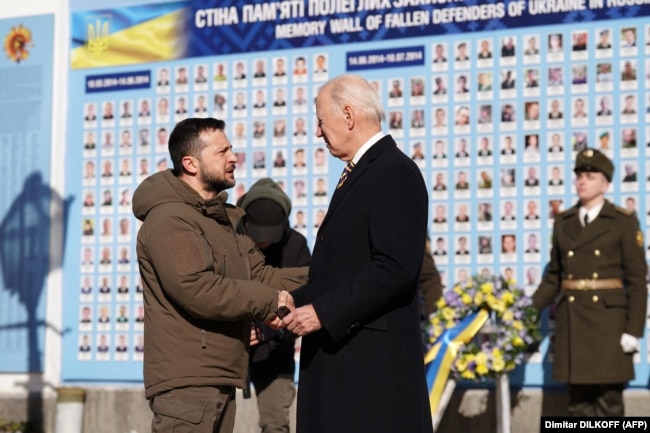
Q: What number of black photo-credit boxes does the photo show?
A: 1